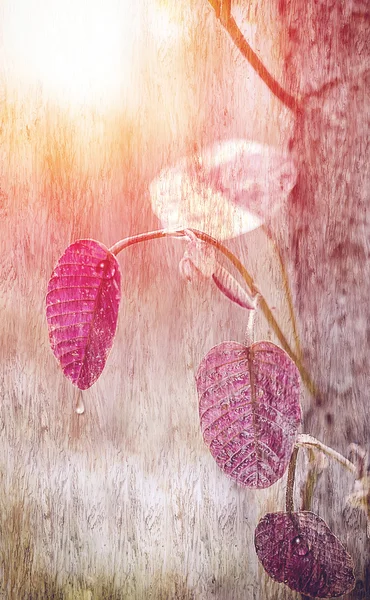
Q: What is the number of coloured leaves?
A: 3